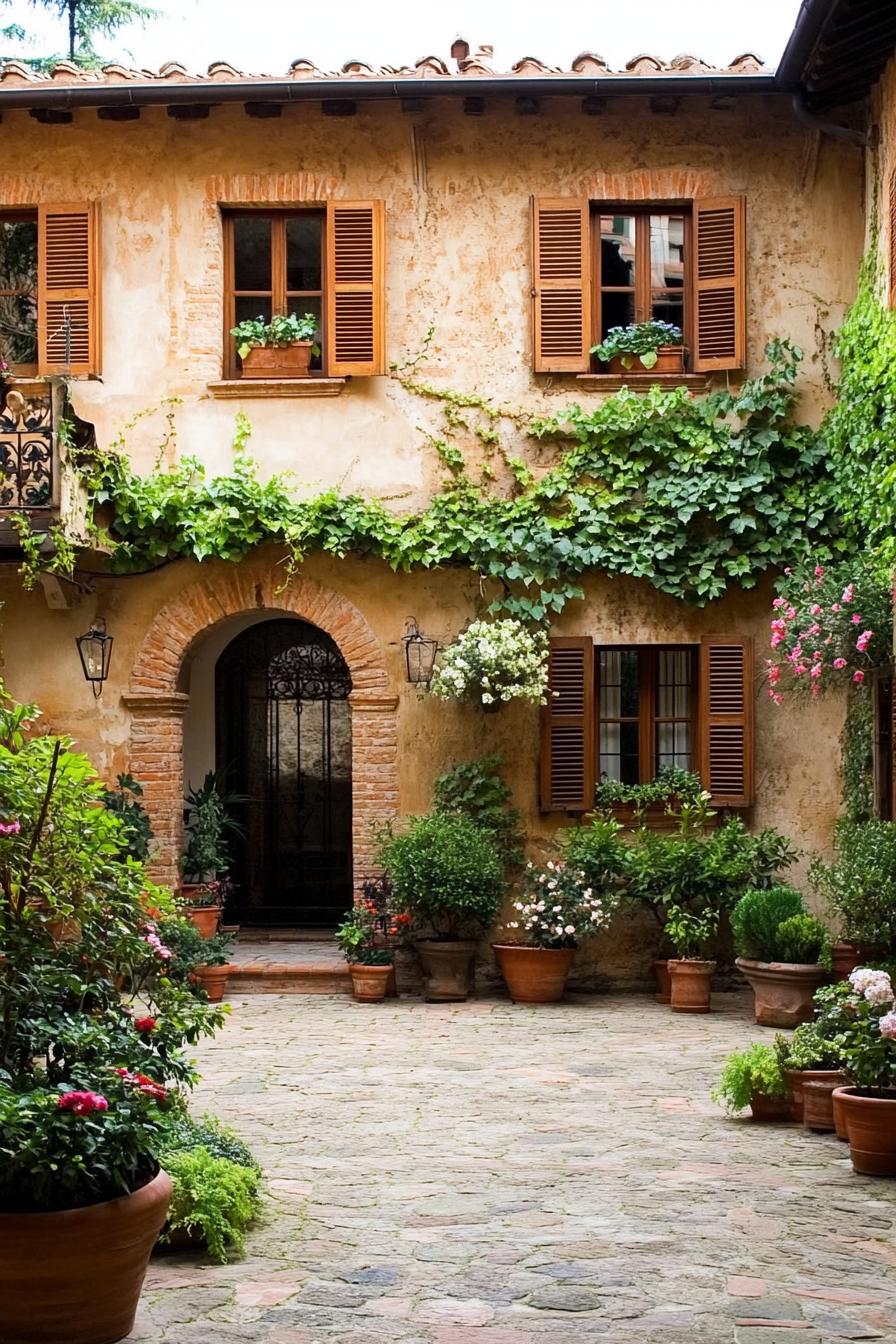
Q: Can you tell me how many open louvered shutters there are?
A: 6